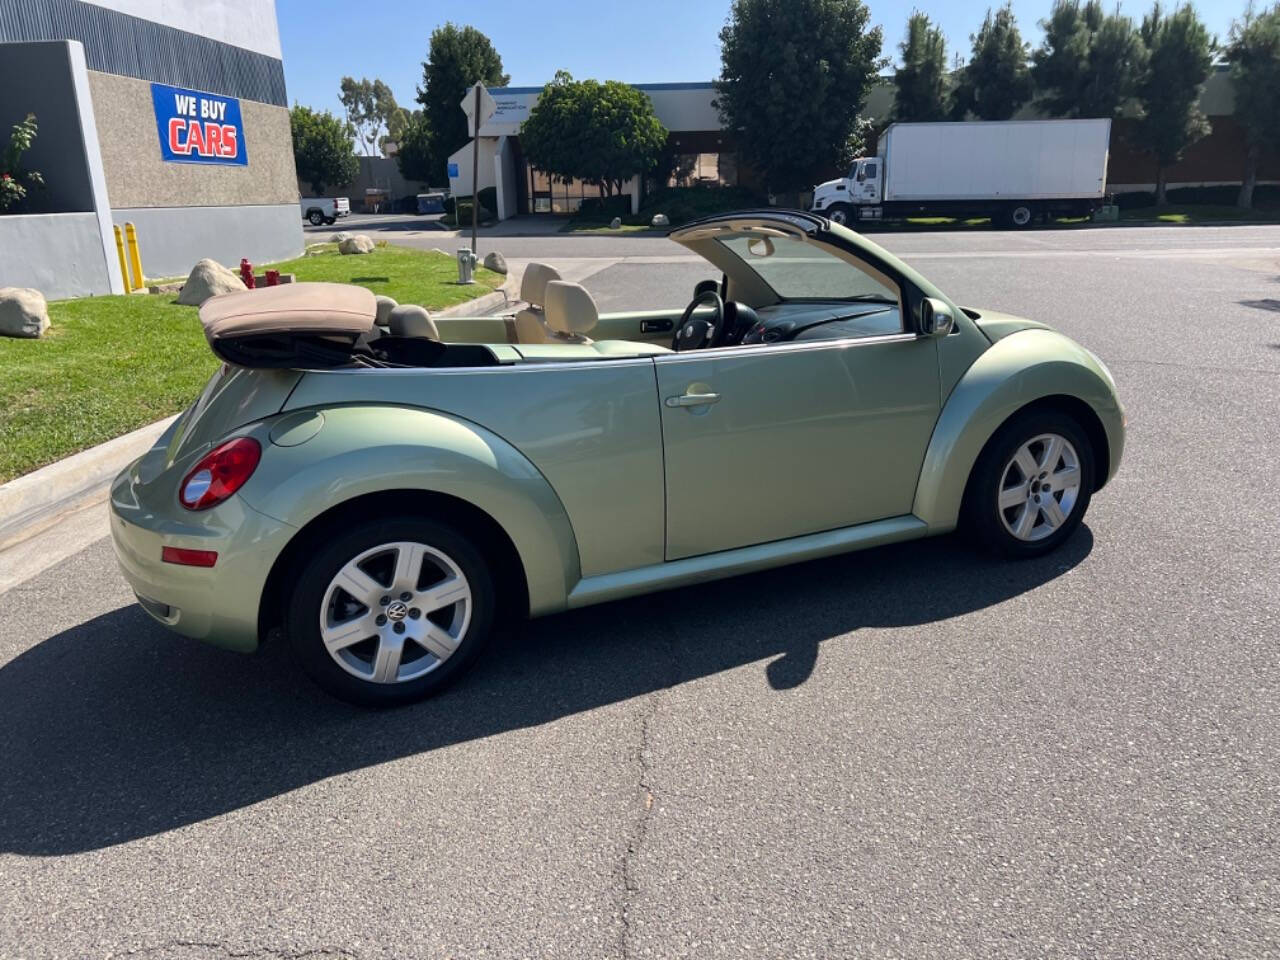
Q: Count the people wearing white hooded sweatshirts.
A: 0